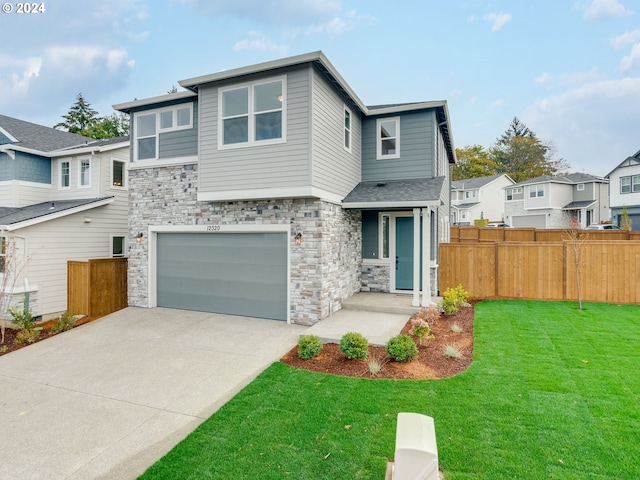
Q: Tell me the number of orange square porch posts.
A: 0